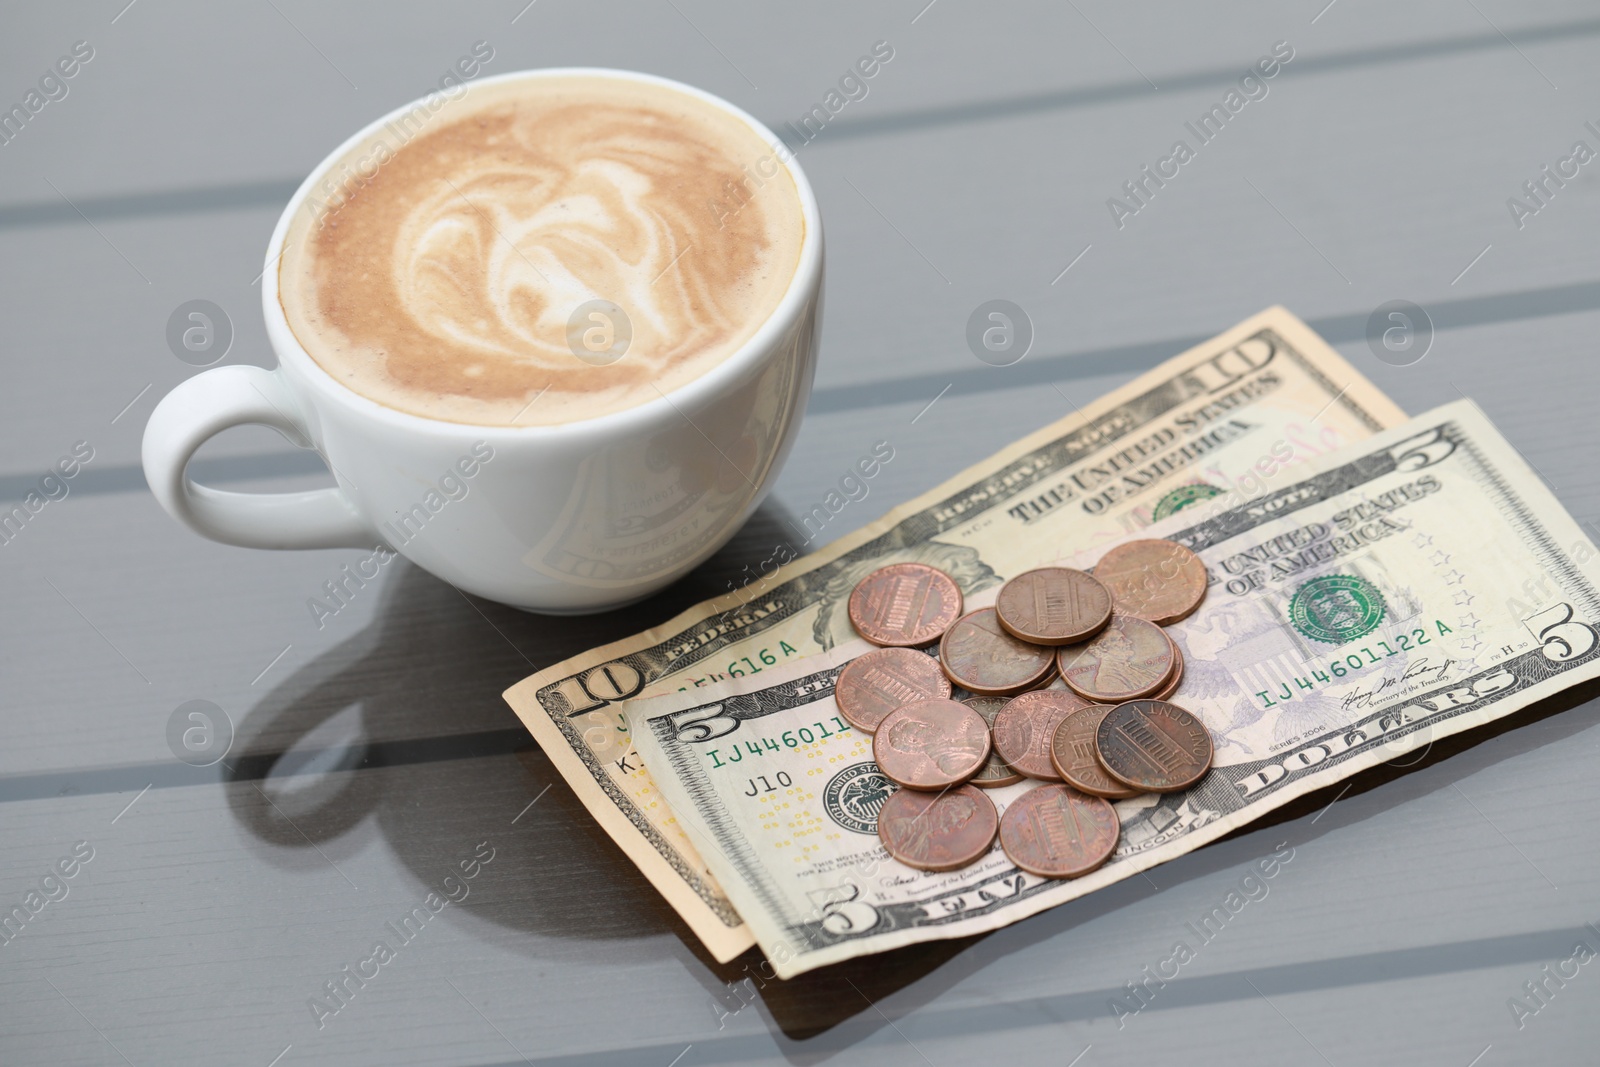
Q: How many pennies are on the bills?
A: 15